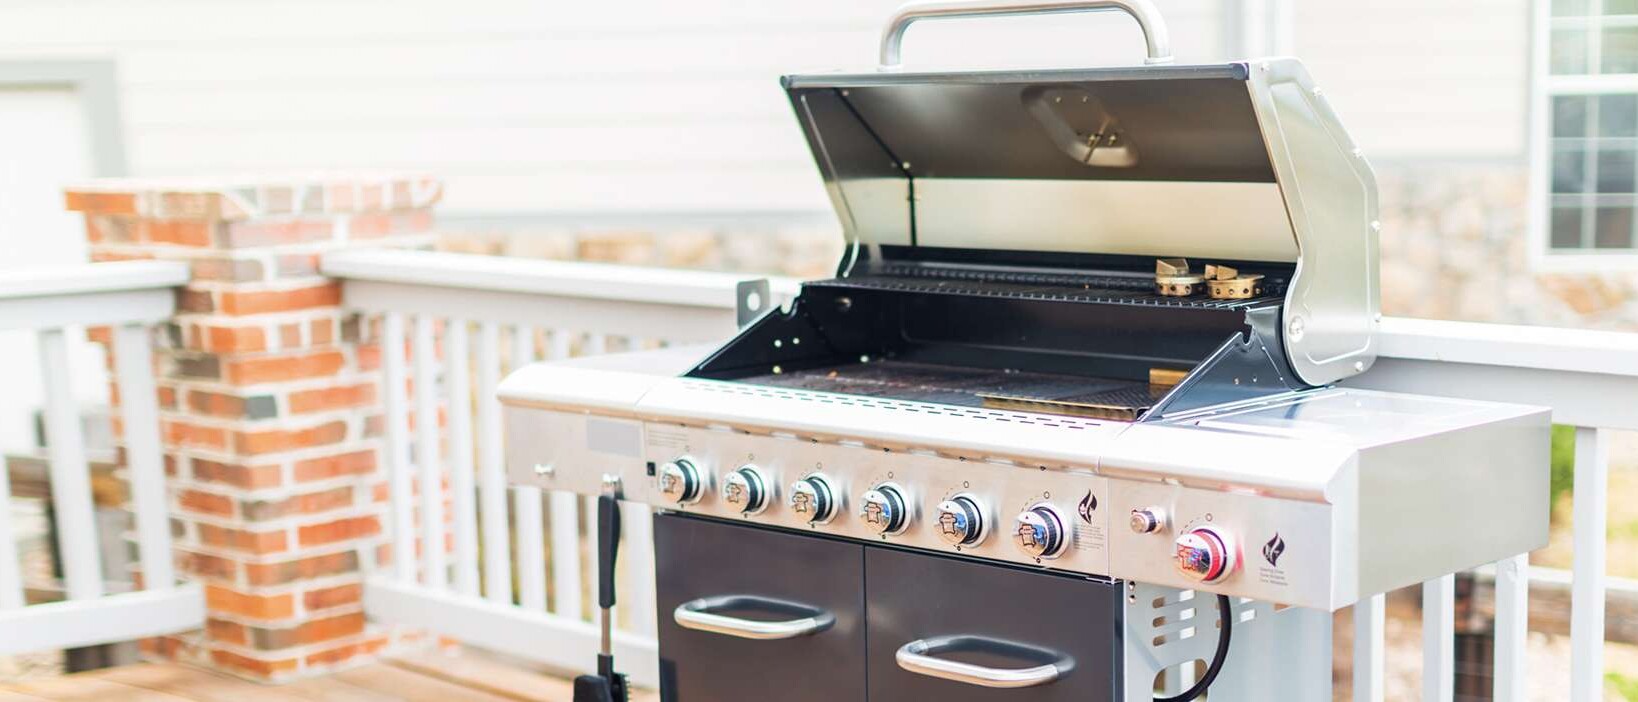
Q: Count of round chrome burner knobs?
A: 7